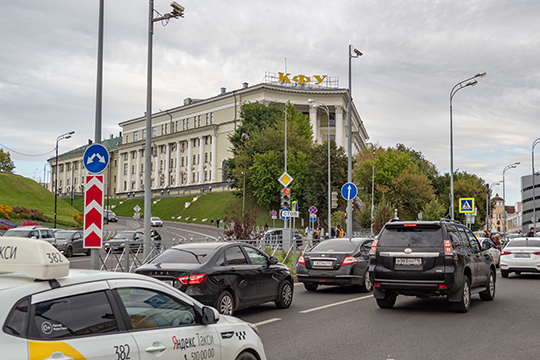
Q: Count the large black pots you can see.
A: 0